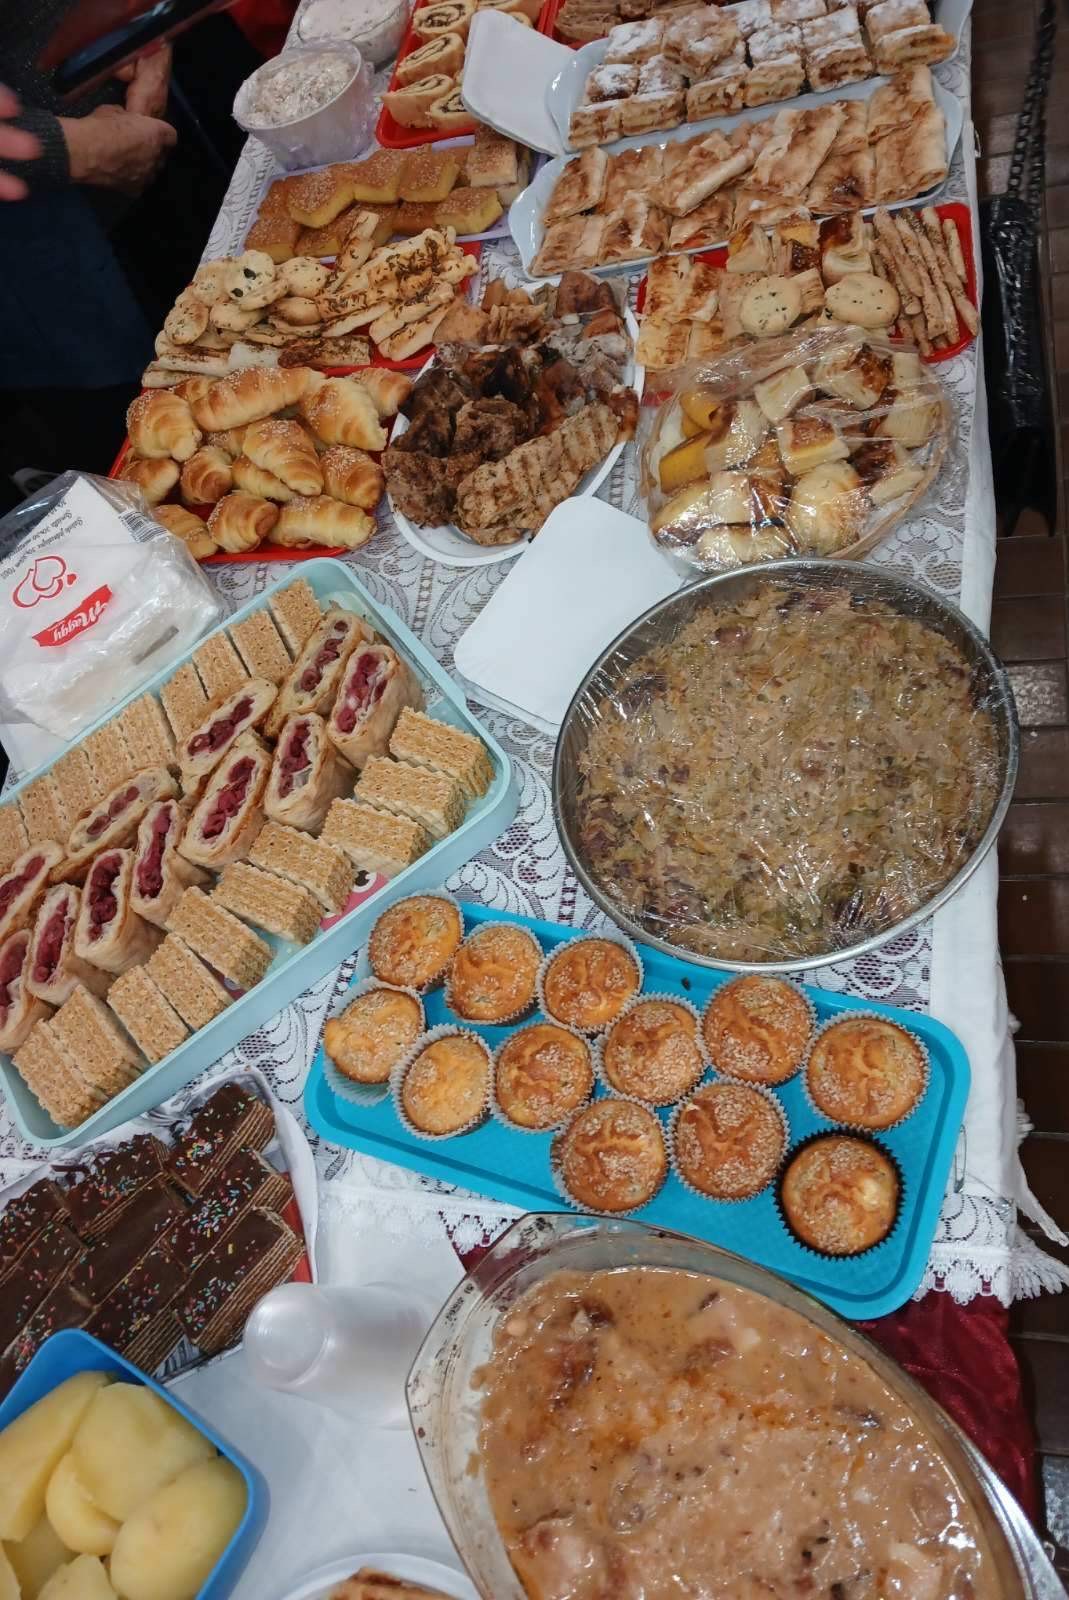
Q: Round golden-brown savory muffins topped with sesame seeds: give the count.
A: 12